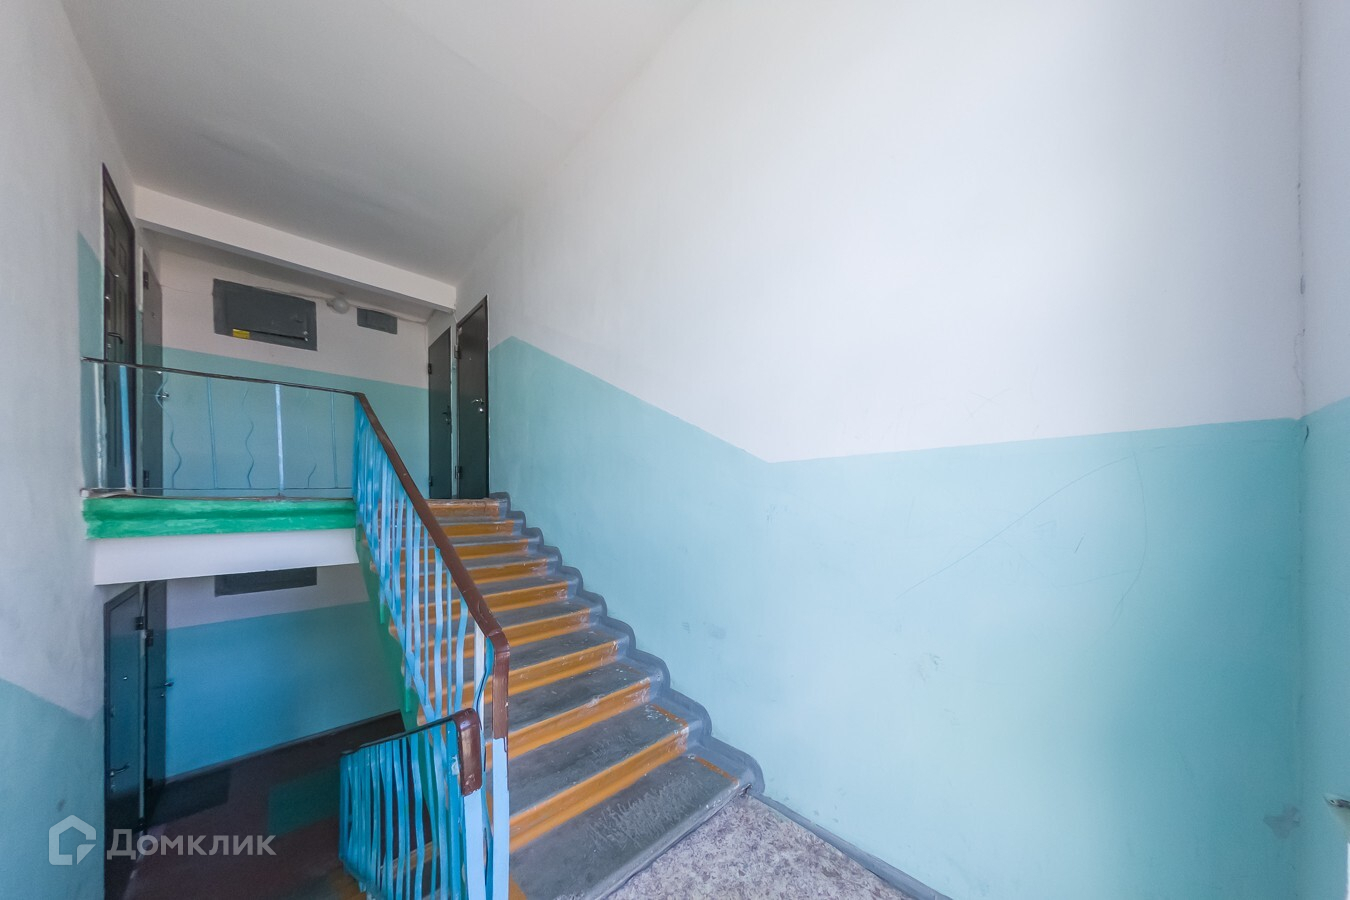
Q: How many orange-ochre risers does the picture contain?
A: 9